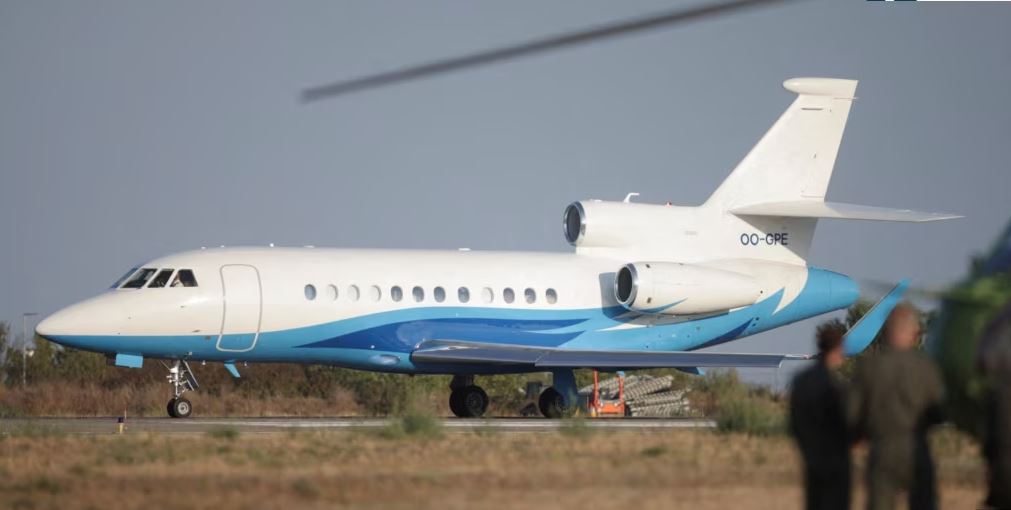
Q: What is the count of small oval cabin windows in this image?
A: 12